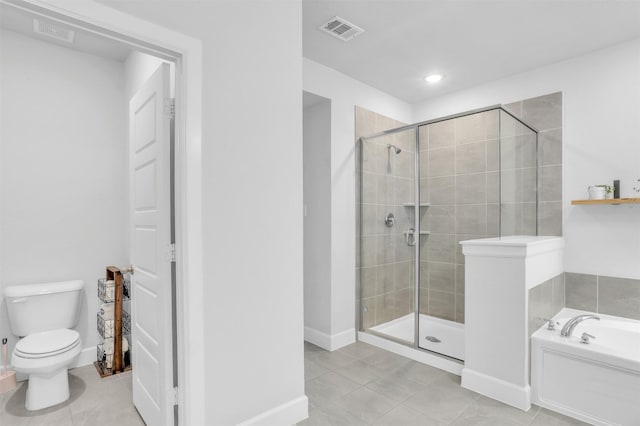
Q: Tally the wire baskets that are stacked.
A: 3